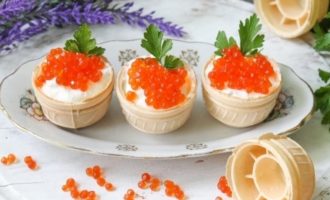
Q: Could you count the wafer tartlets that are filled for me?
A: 3